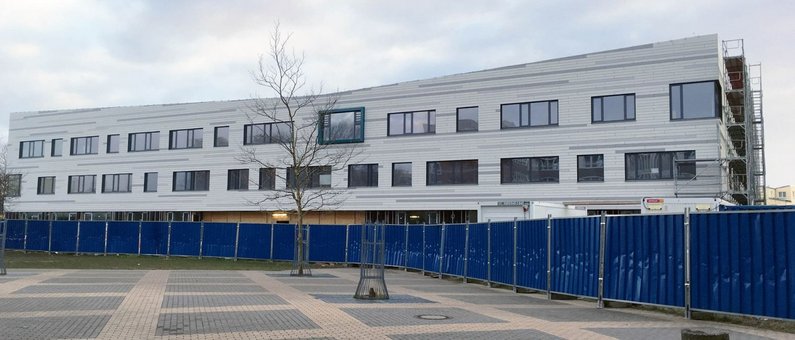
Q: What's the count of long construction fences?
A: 1